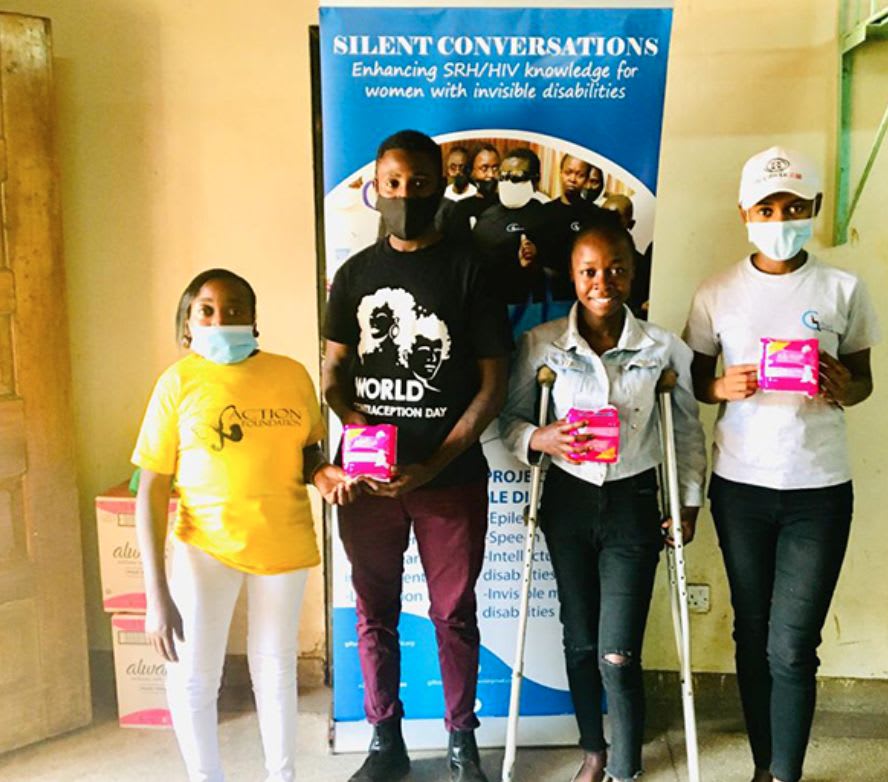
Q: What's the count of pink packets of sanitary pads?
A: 3